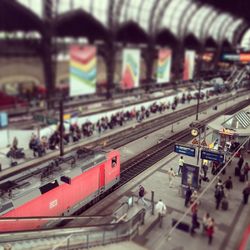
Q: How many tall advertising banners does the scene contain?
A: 4